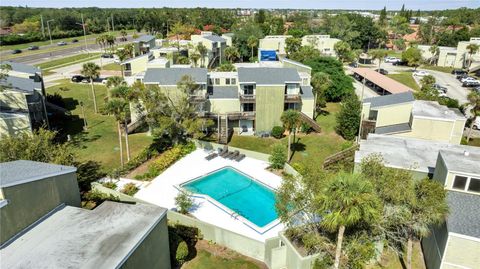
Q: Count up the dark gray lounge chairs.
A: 5